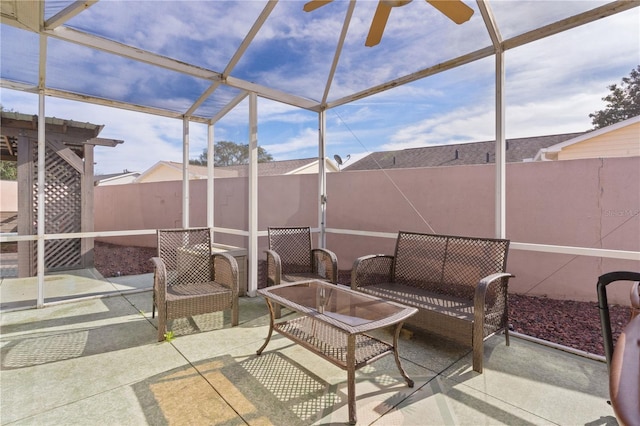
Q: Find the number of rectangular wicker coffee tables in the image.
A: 1